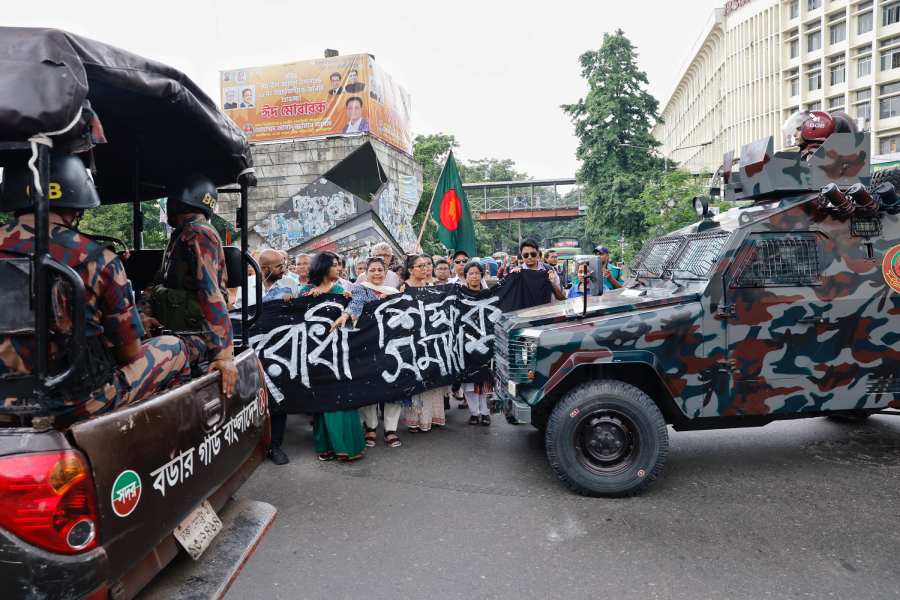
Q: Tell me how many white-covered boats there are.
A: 0